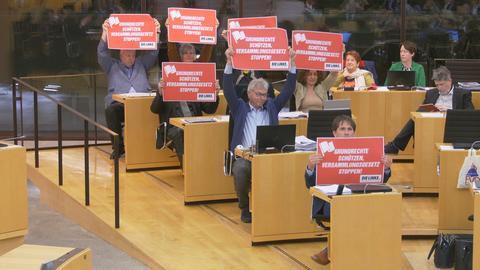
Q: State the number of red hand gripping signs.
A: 7